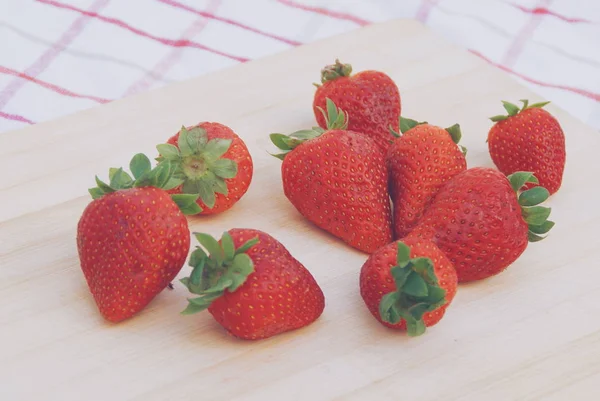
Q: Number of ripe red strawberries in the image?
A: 9